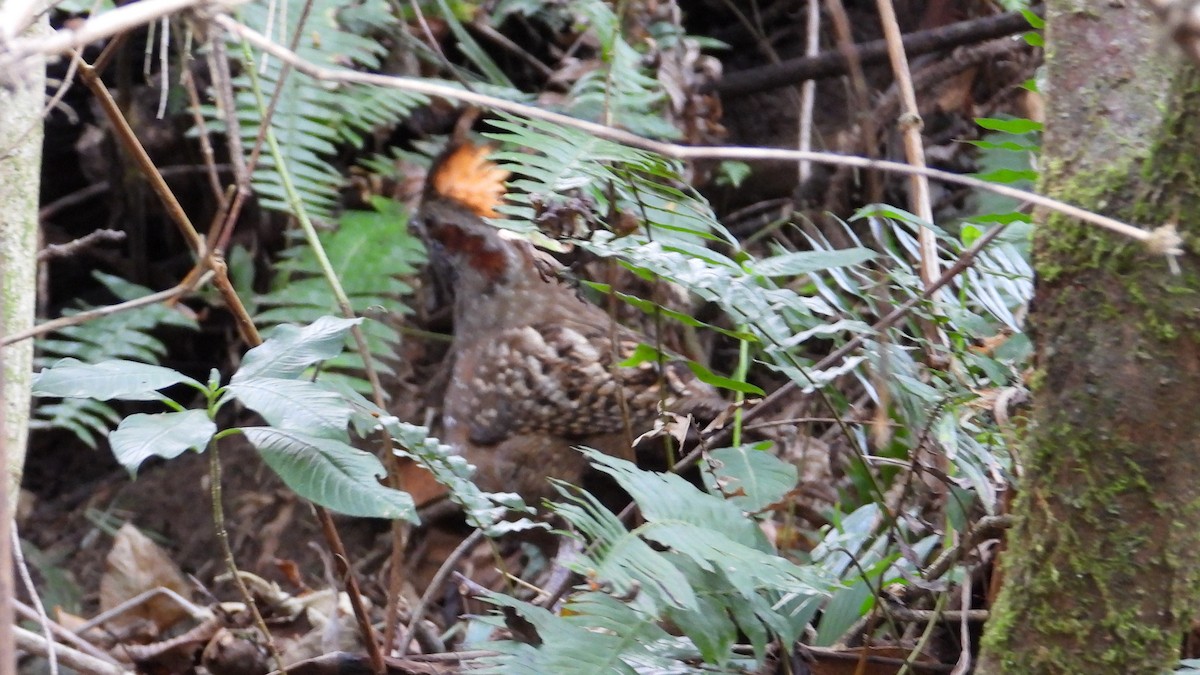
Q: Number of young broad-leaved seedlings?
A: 1